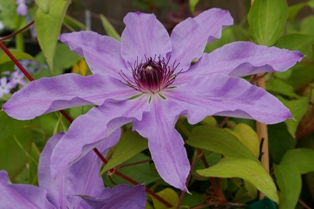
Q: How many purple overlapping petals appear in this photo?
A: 8